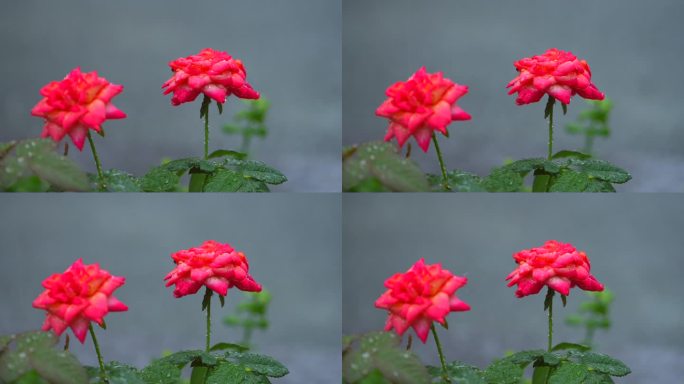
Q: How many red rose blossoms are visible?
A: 8